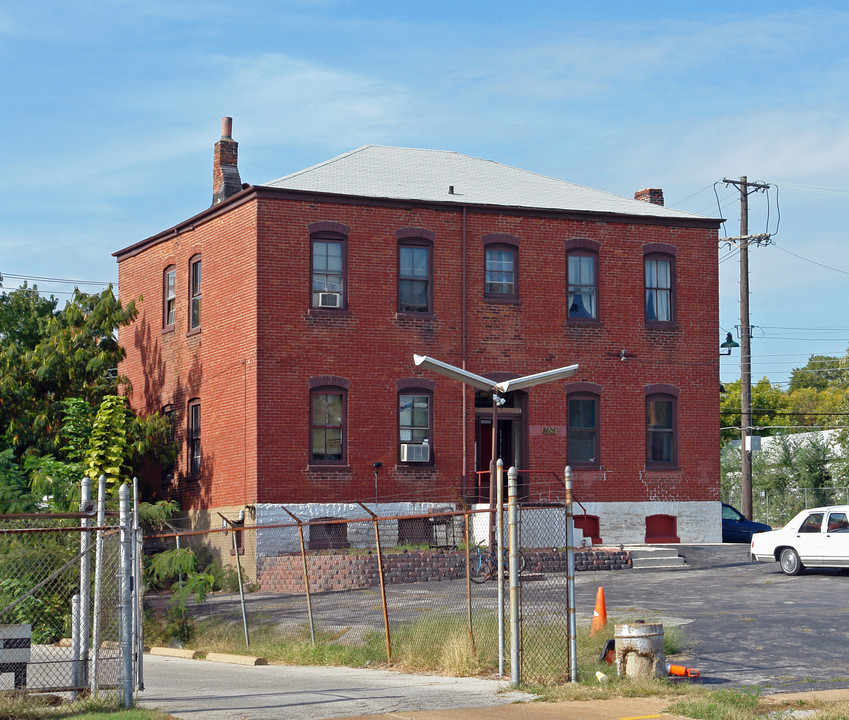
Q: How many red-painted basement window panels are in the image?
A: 2